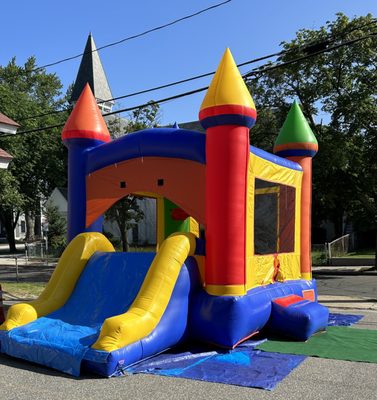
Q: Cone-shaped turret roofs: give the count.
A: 3